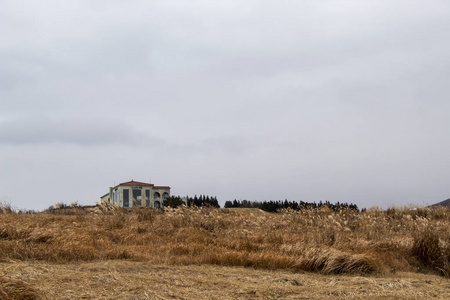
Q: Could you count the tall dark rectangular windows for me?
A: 3